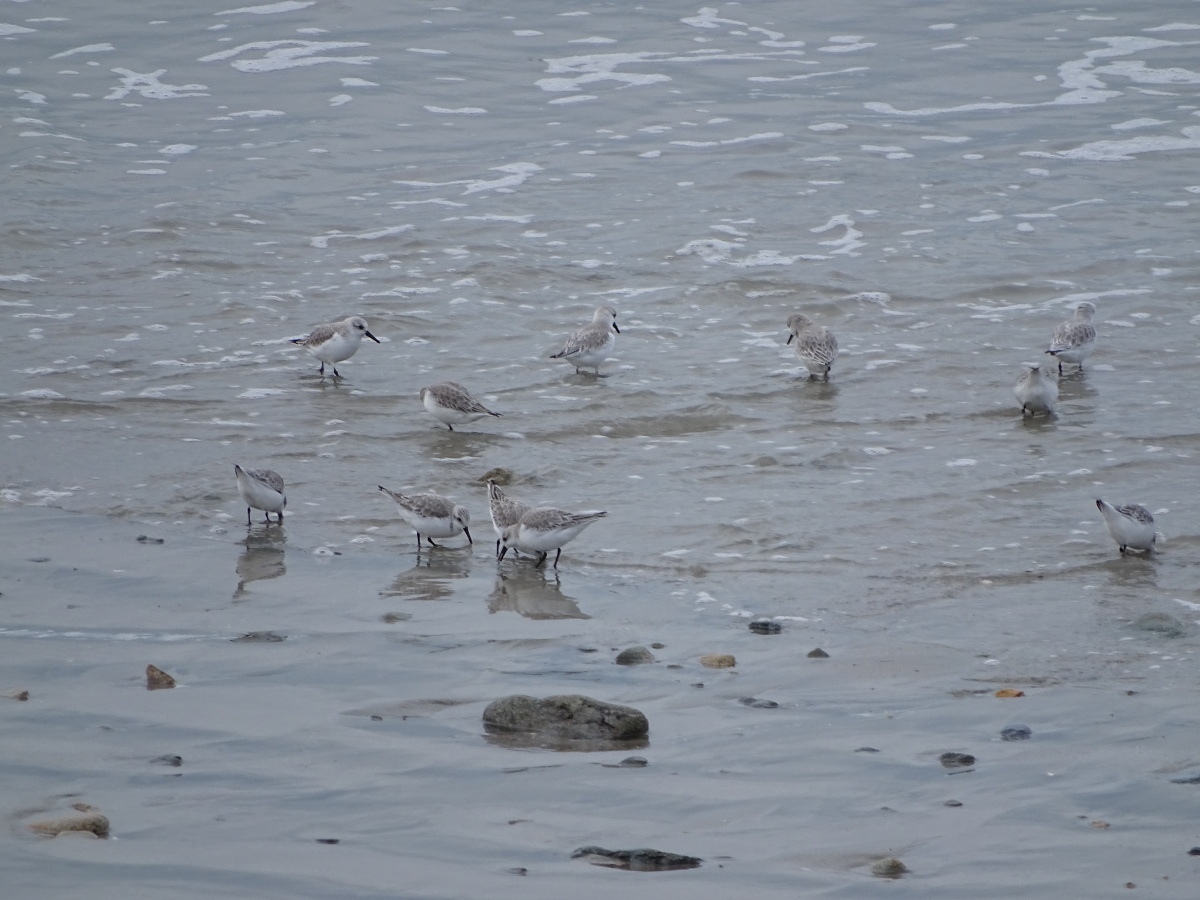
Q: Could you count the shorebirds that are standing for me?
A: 11